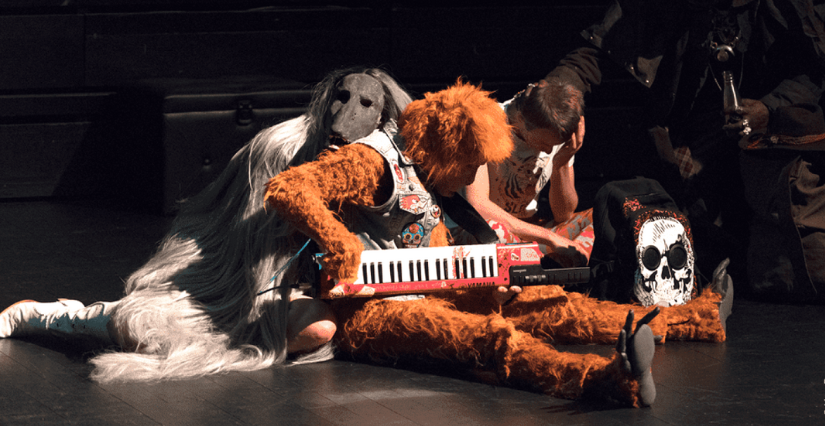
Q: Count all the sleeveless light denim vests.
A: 1